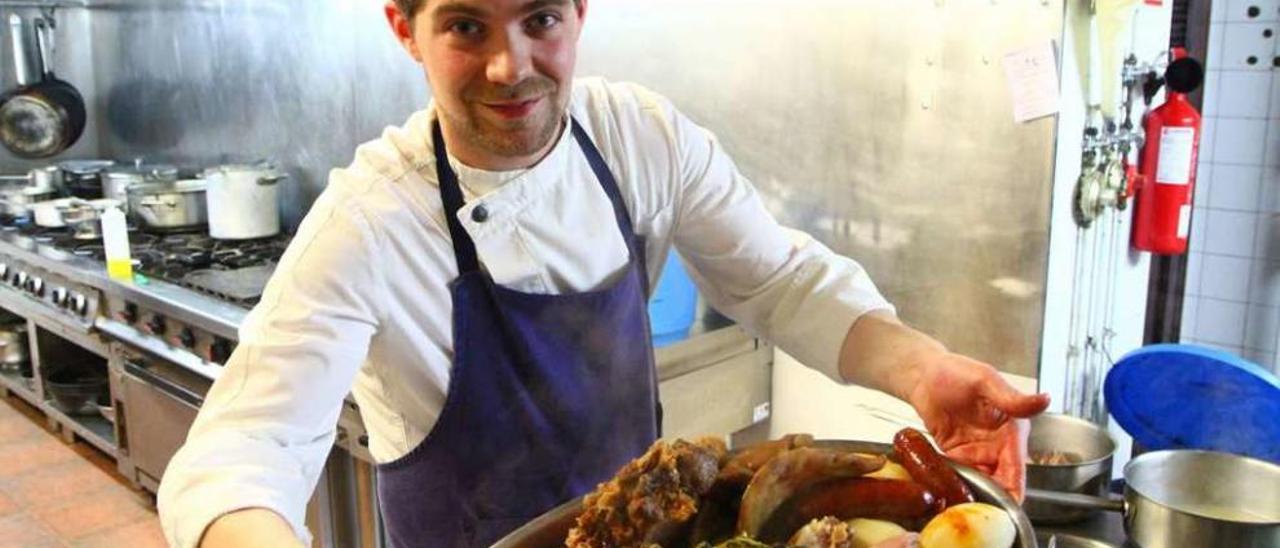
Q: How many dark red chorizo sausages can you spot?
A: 2